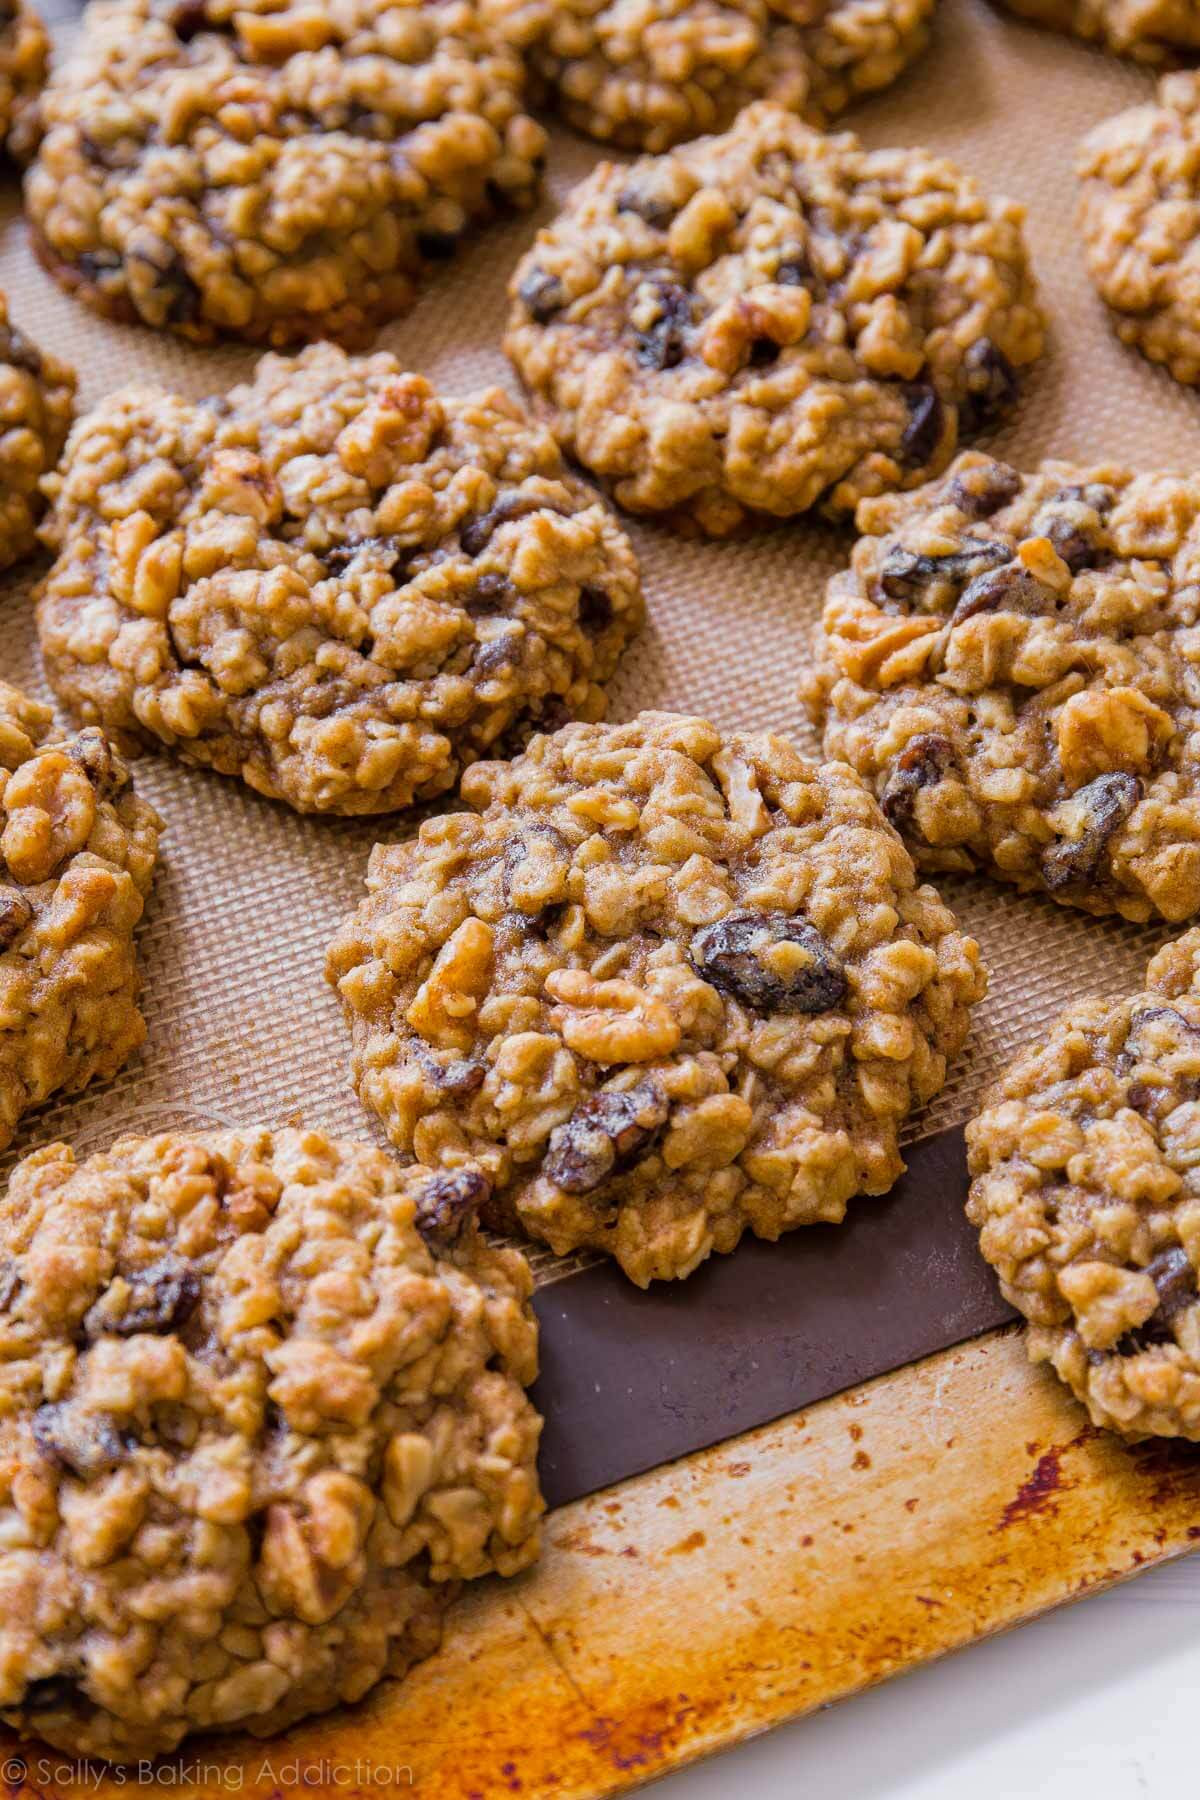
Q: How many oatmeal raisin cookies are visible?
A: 13